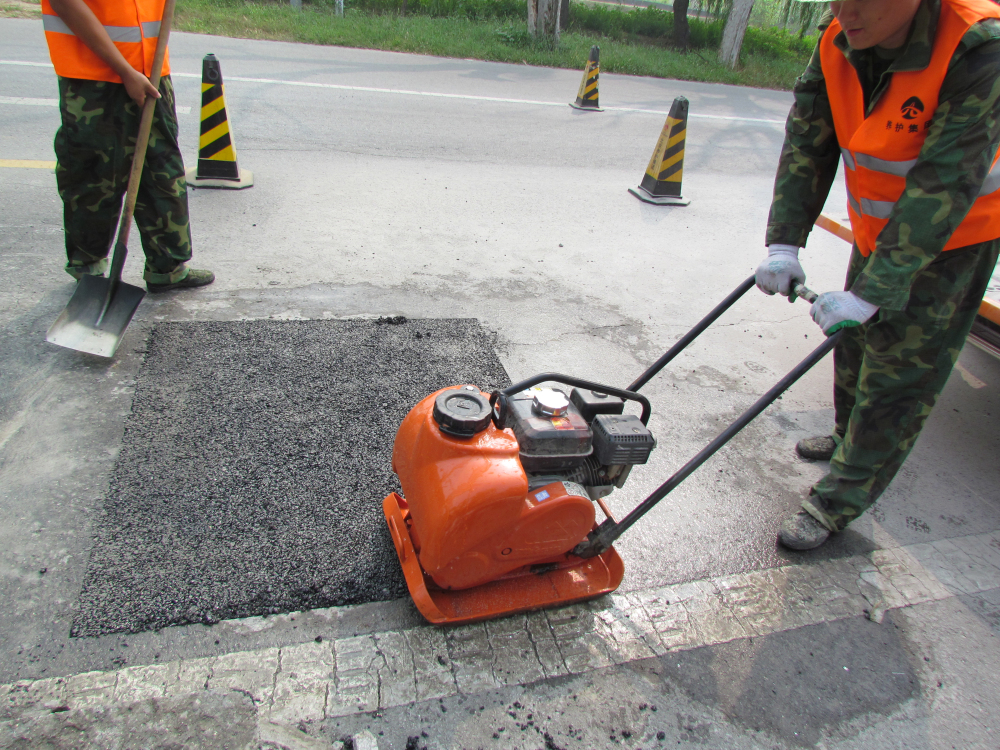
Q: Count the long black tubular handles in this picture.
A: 2